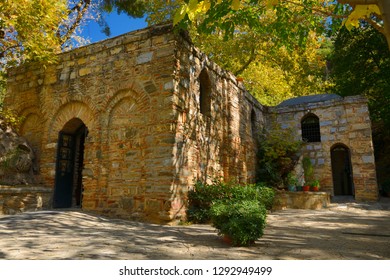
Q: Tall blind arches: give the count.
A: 2